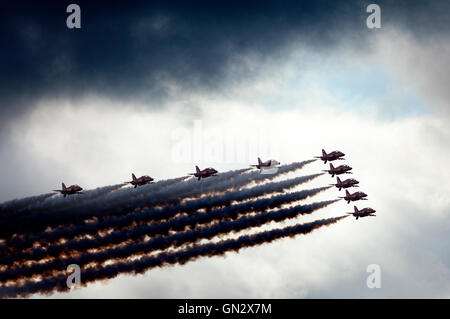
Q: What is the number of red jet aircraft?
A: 9